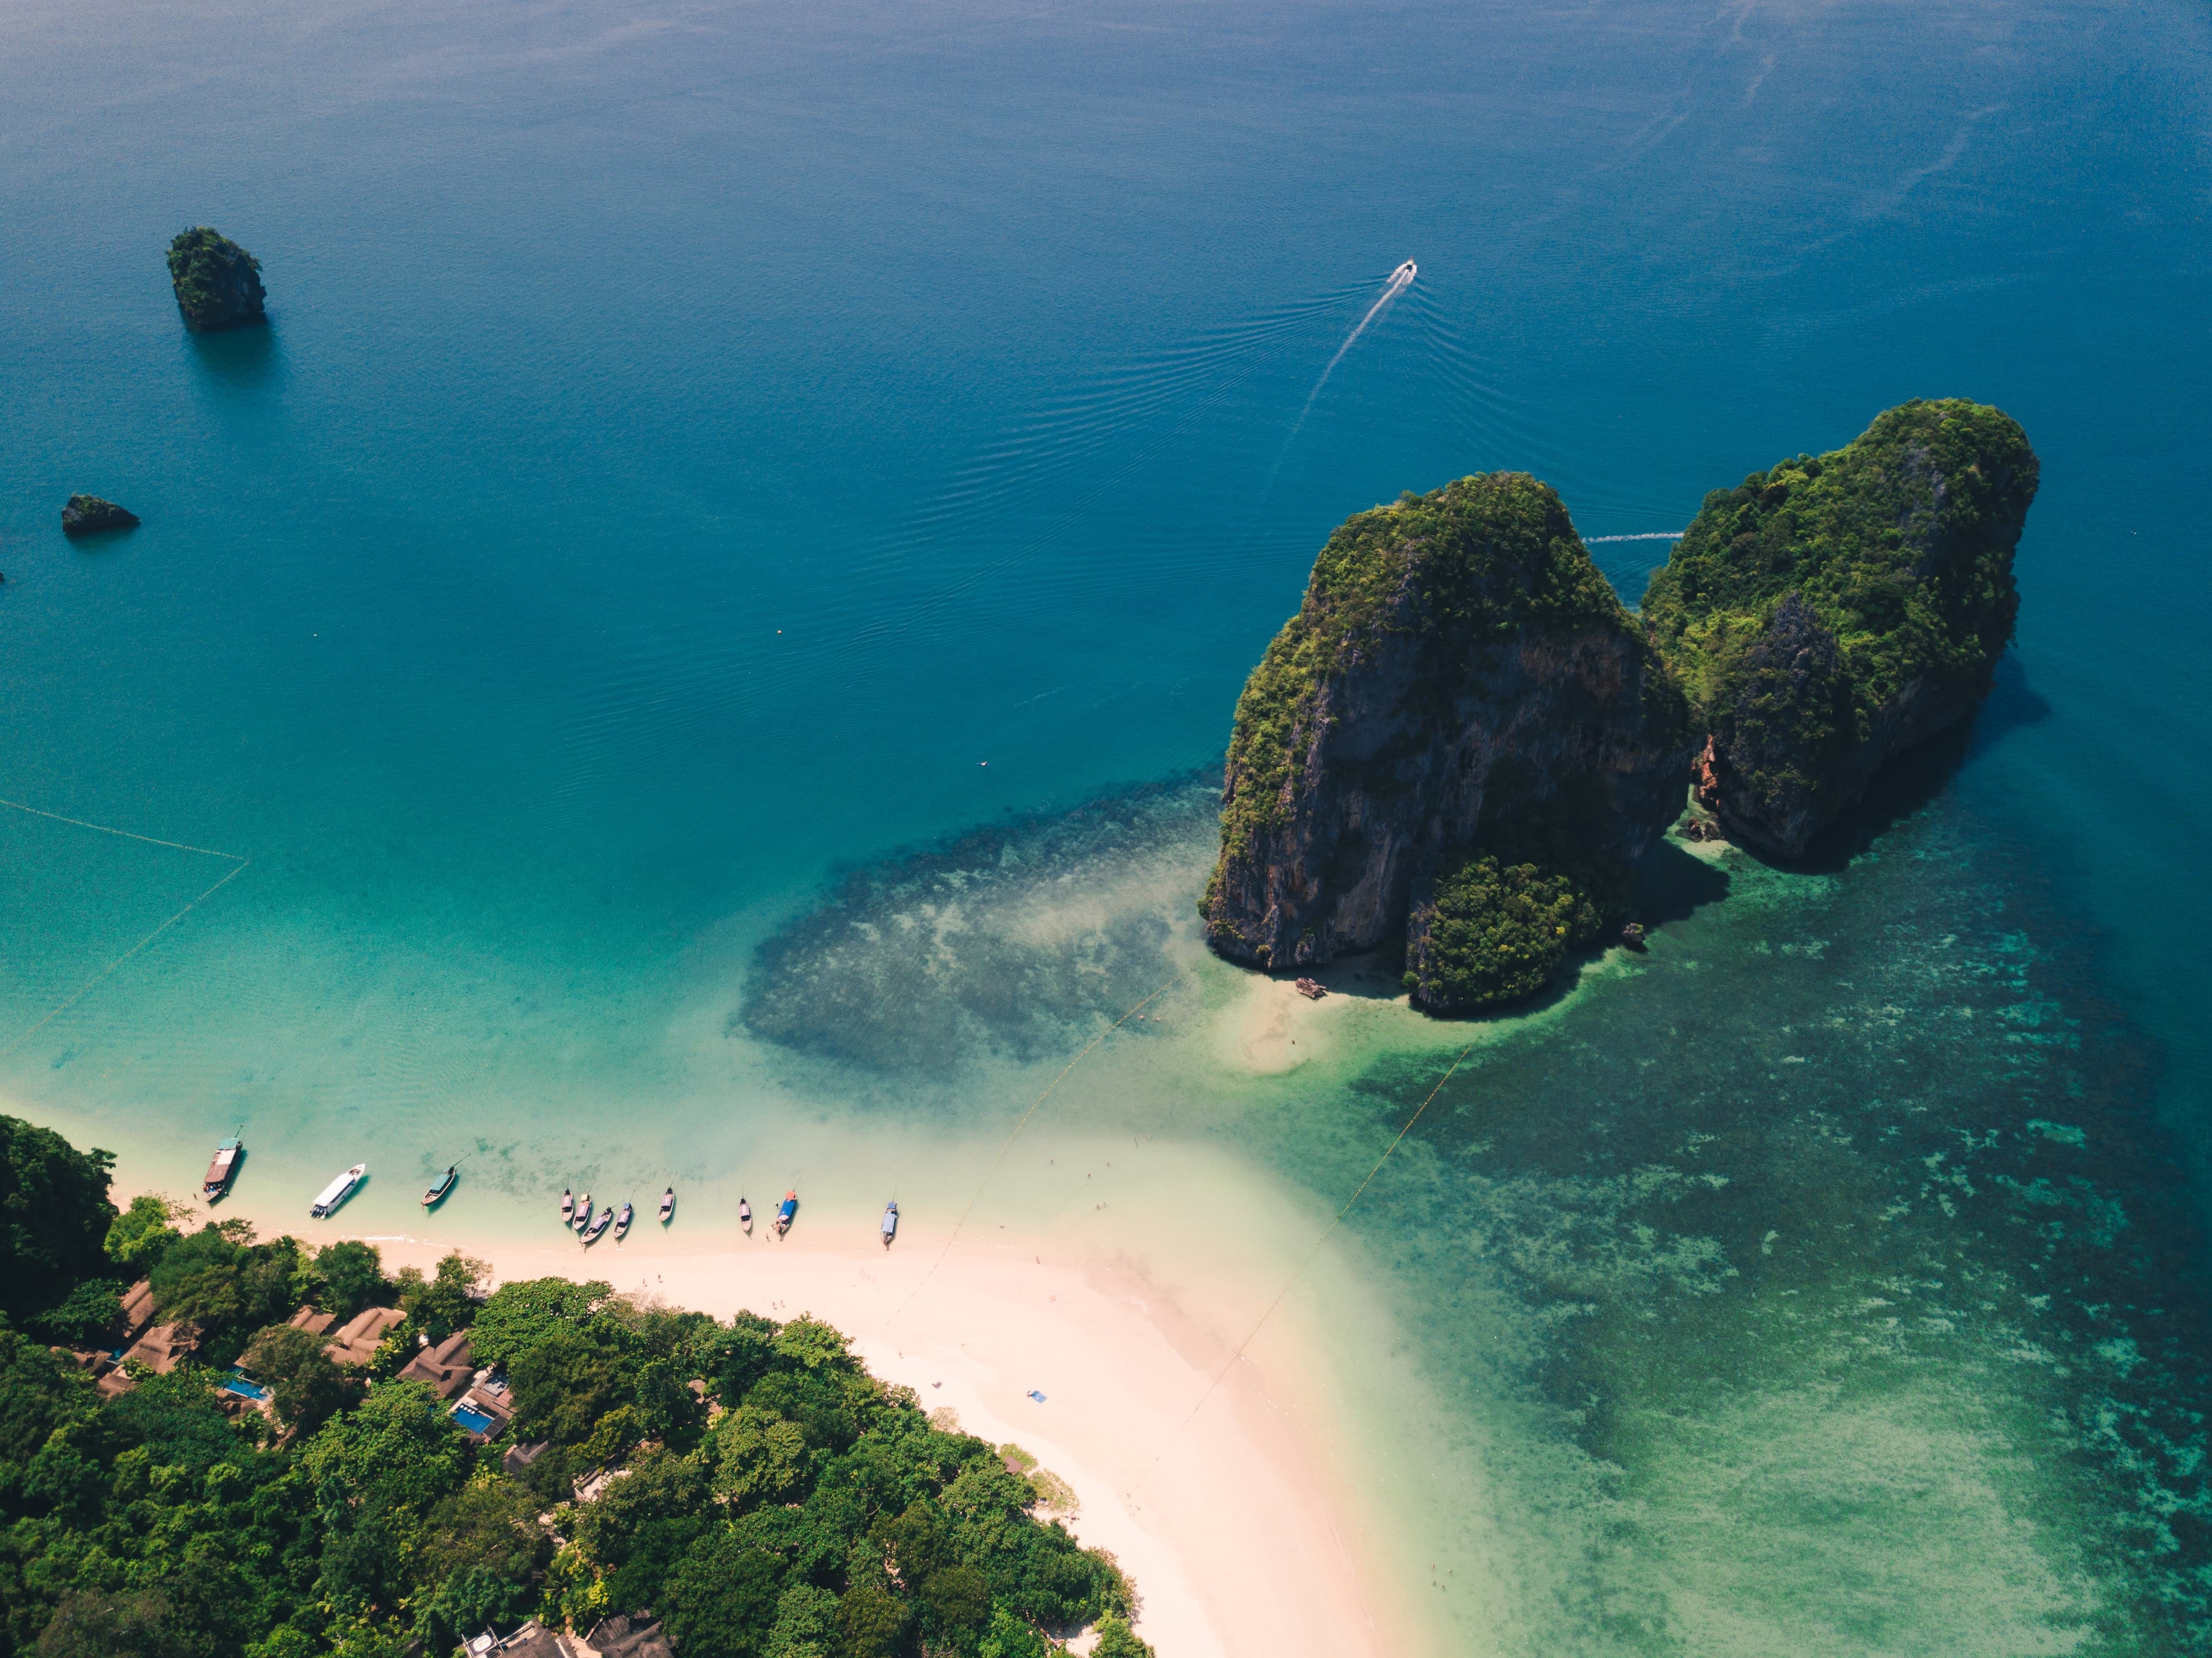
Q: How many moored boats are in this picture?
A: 11